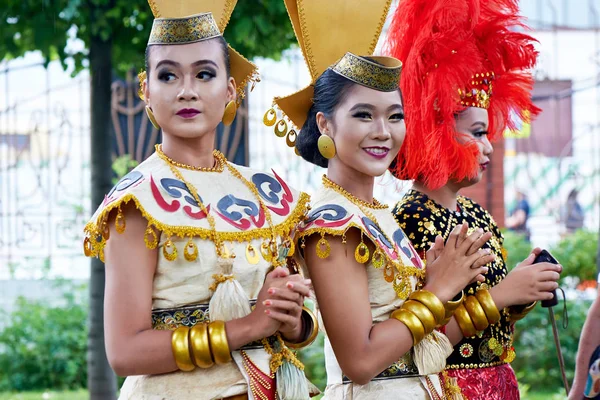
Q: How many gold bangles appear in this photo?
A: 12